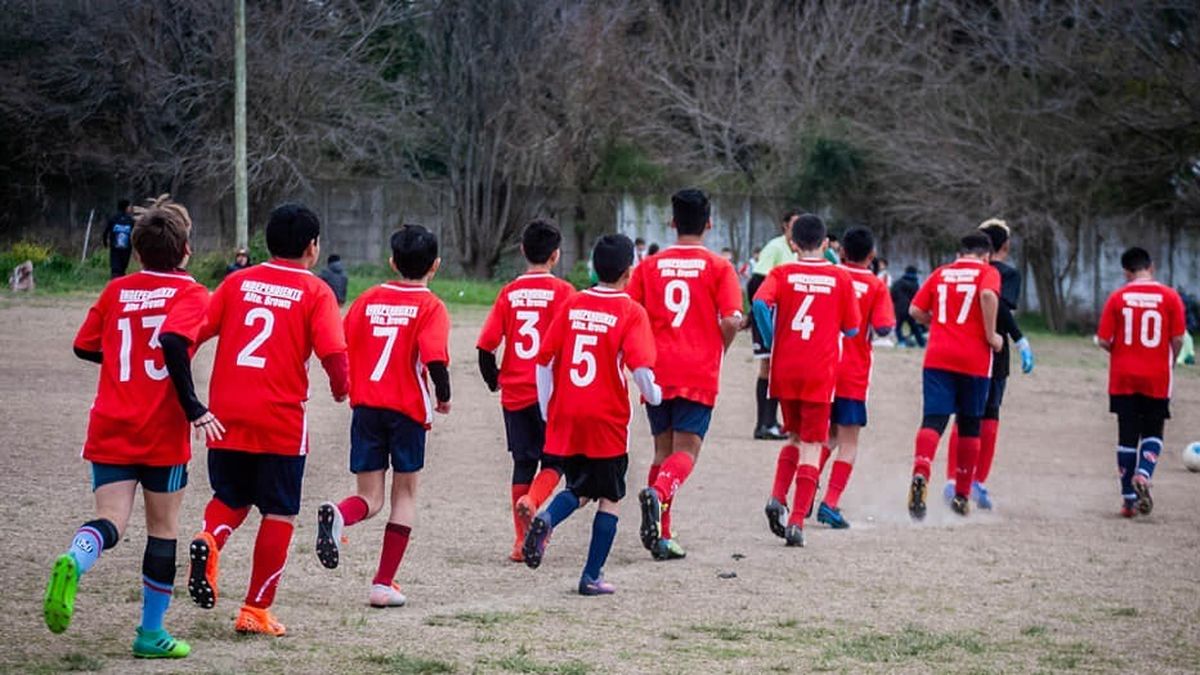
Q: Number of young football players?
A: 11